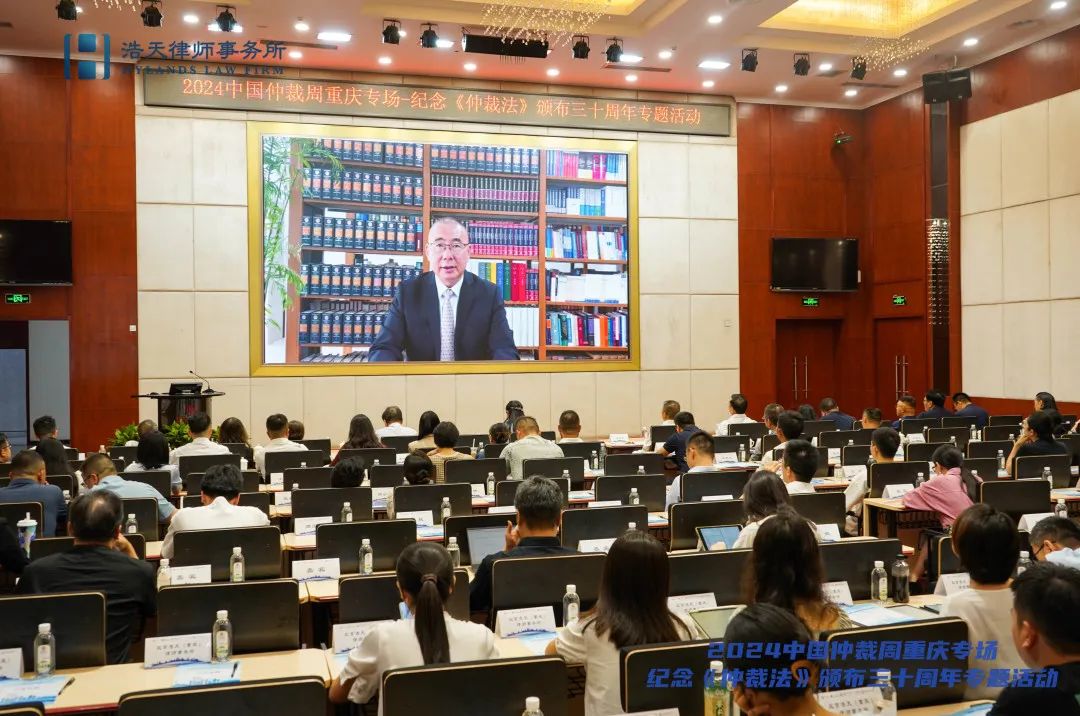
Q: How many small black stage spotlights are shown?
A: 10